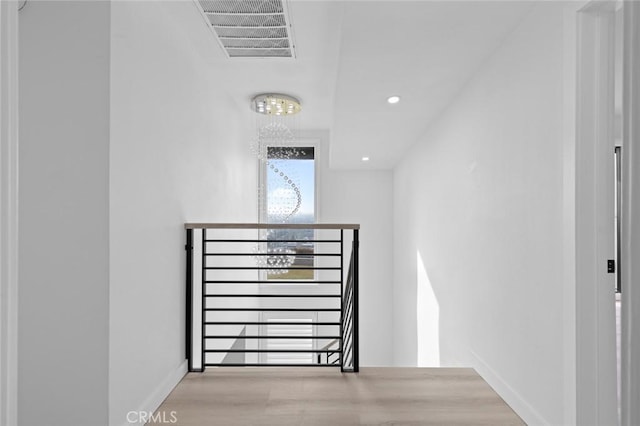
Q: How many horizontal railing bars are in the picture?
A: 10